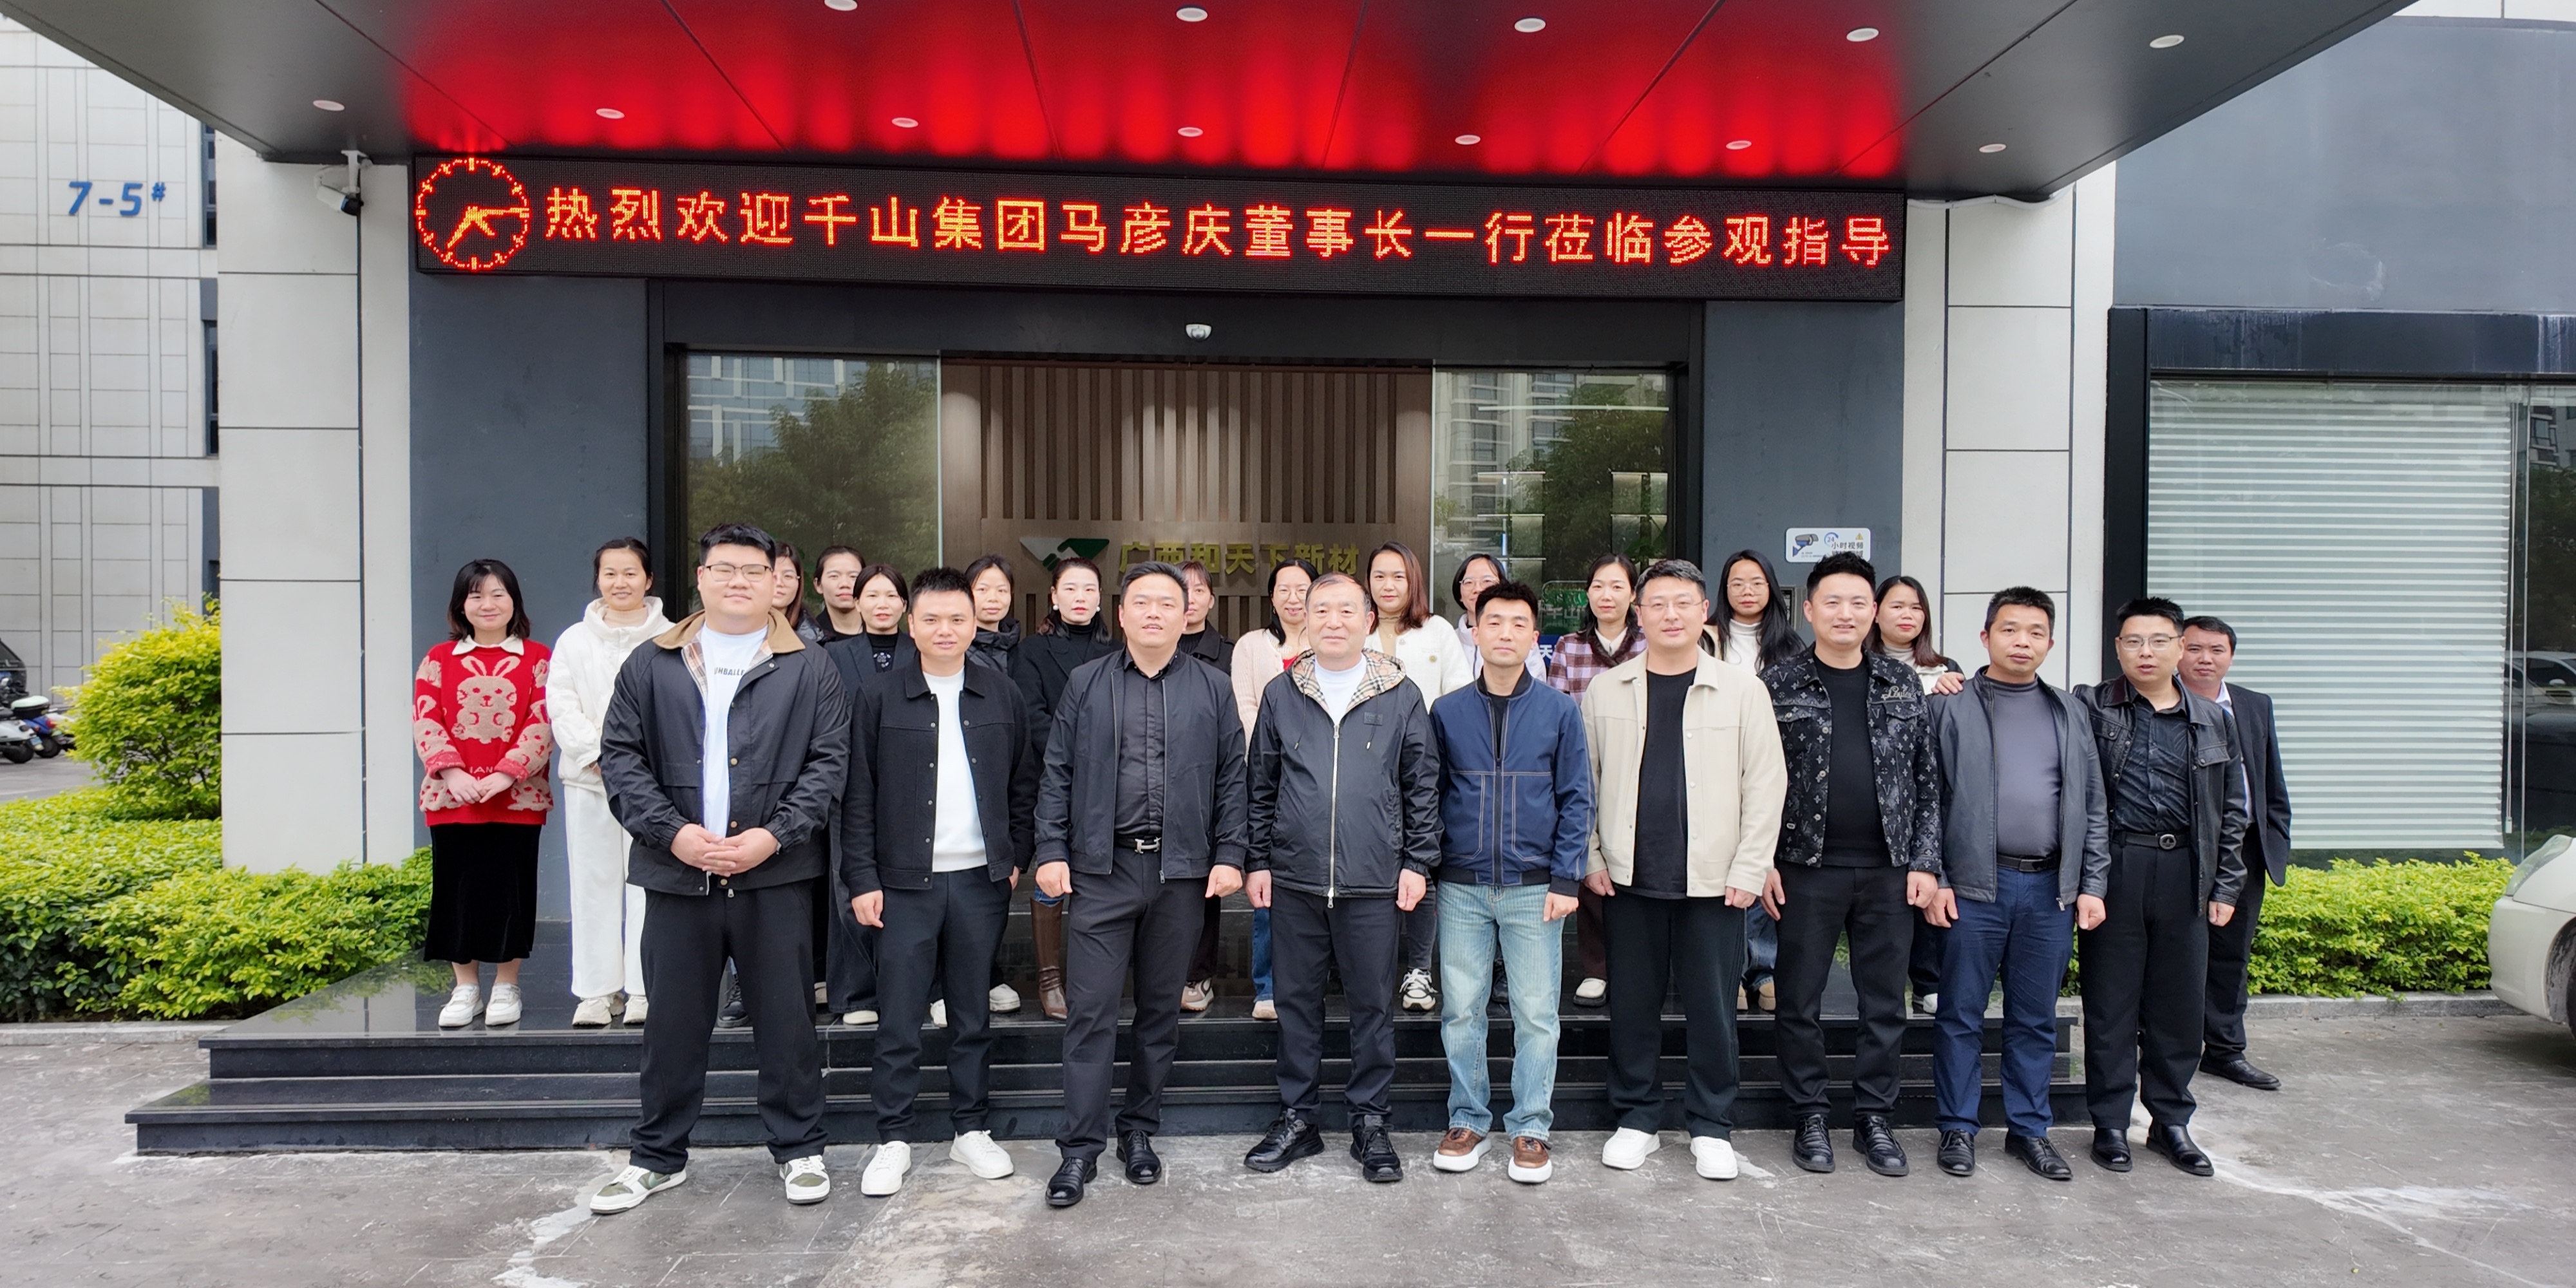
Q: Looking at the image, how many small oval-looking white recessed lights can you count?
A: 12